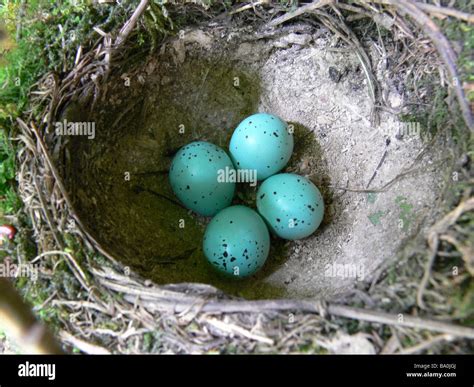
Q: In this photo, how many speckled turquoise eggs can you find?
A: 4